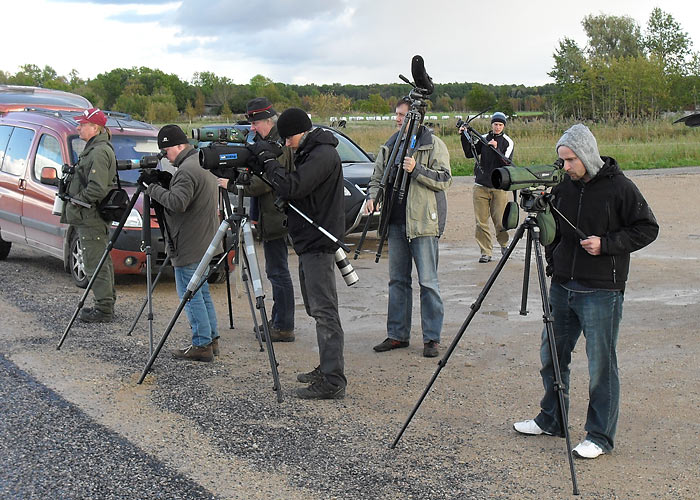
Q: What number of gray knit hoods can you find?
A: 1